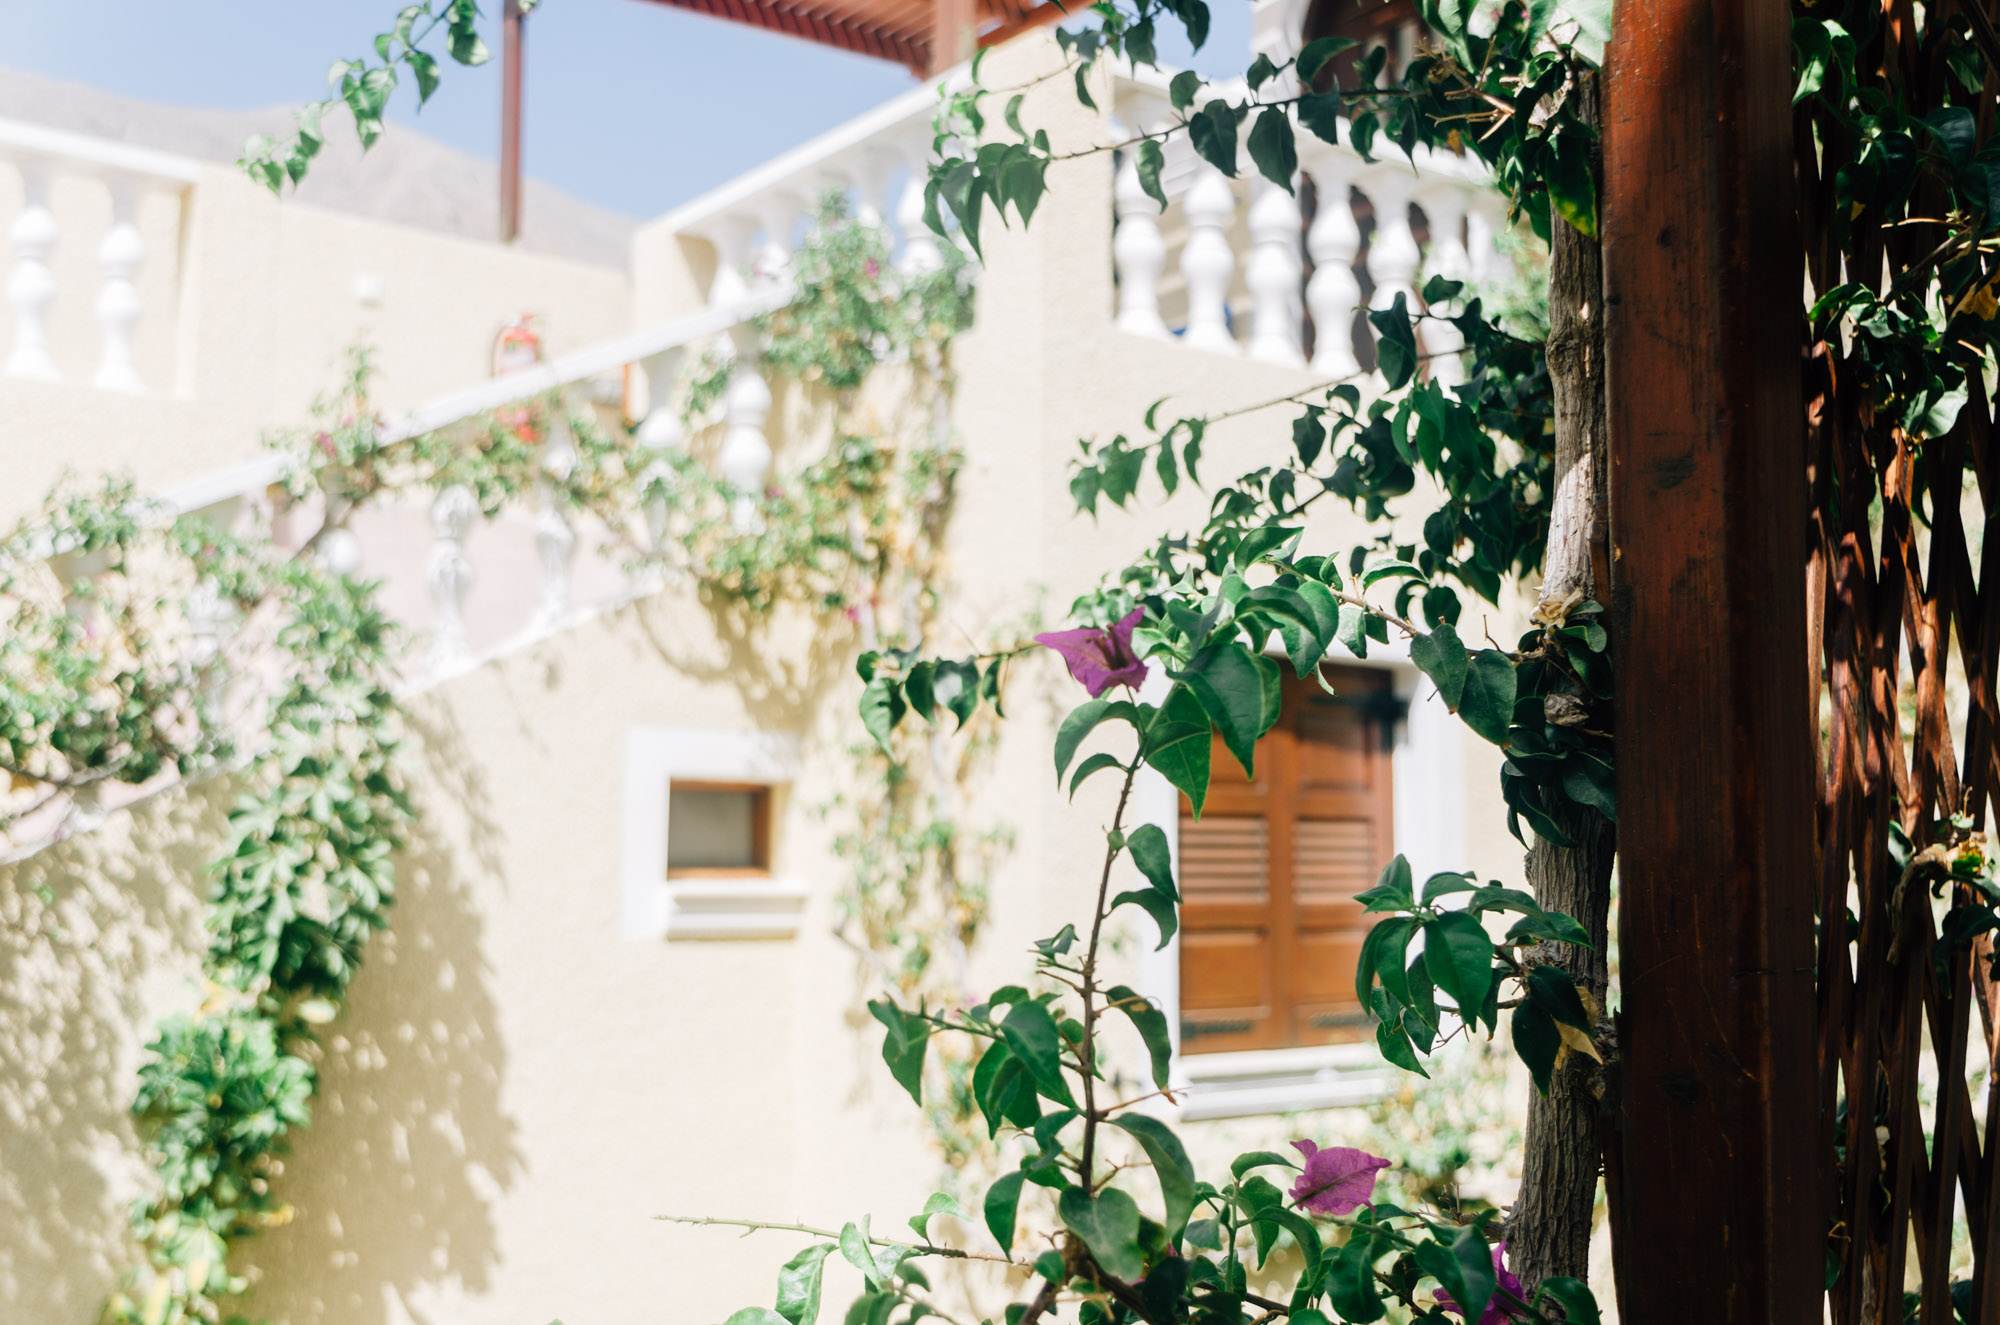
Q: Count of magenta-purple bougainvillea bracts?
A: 3